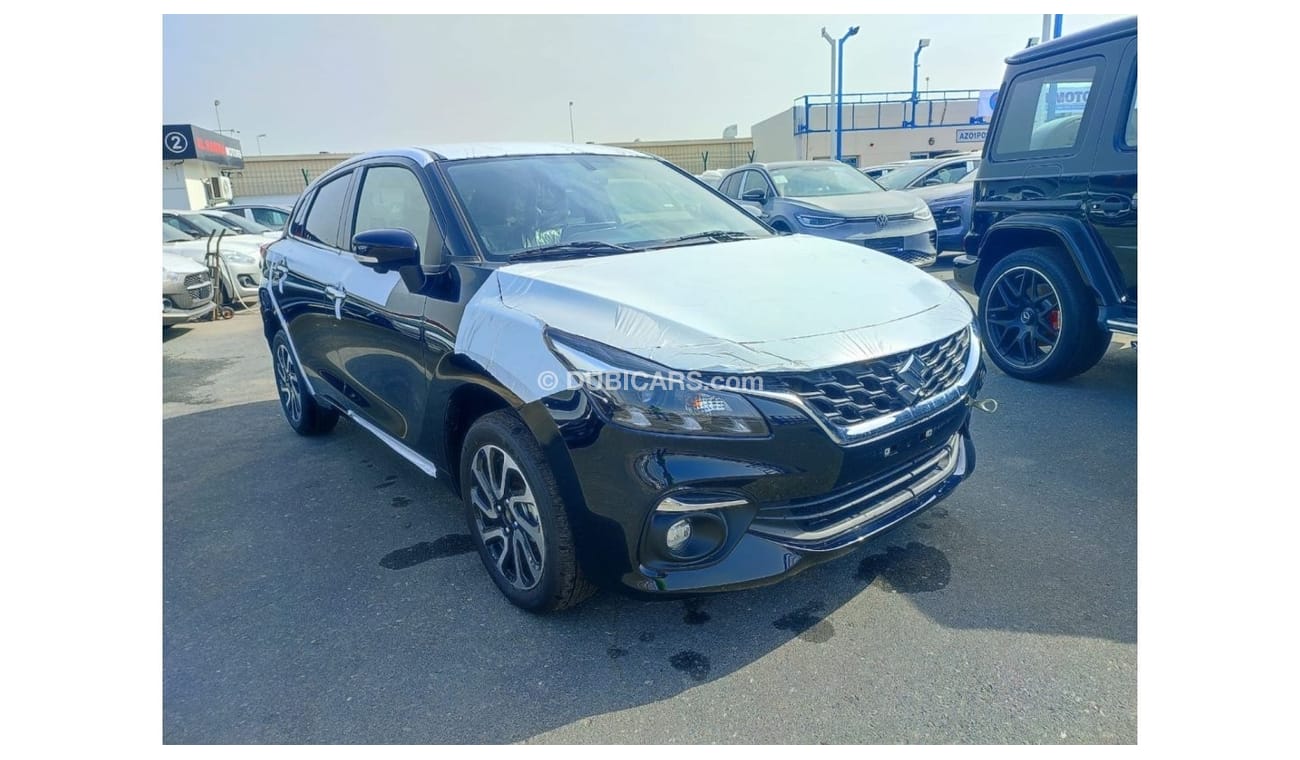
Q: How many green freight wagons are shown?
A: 0